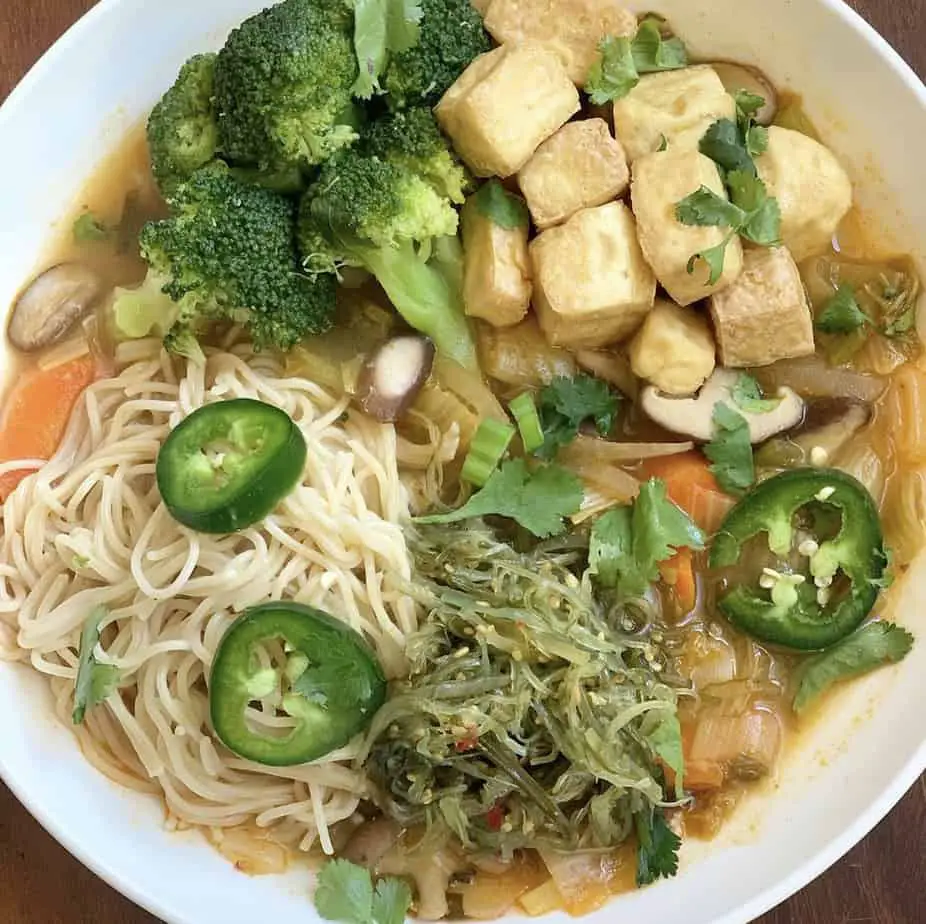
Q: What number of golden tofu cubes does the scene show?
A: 10